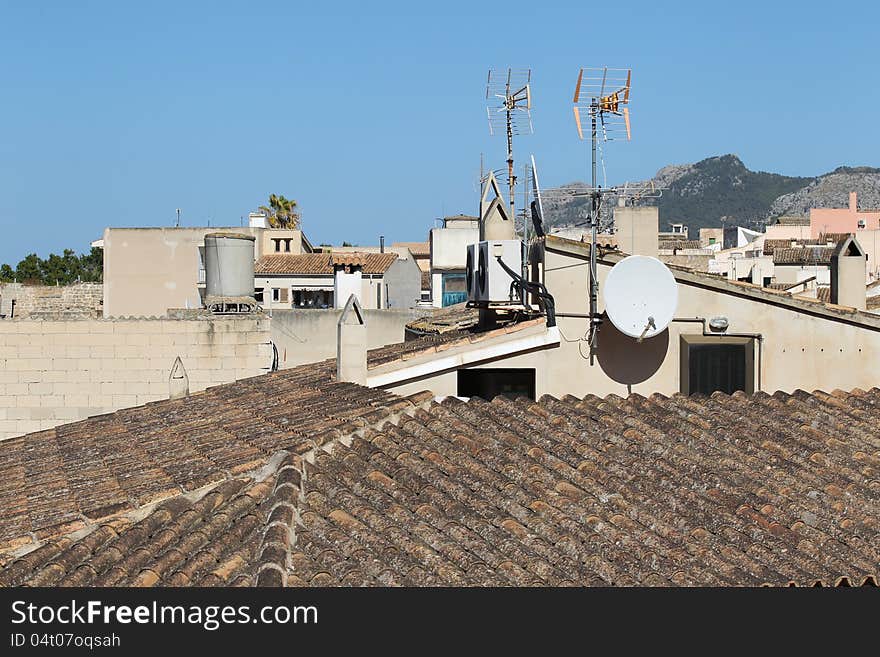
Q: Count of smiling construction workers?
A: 0